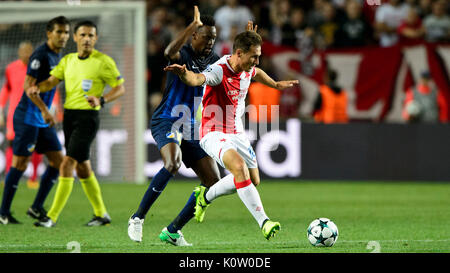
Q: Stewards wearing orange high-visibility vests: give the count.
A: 2